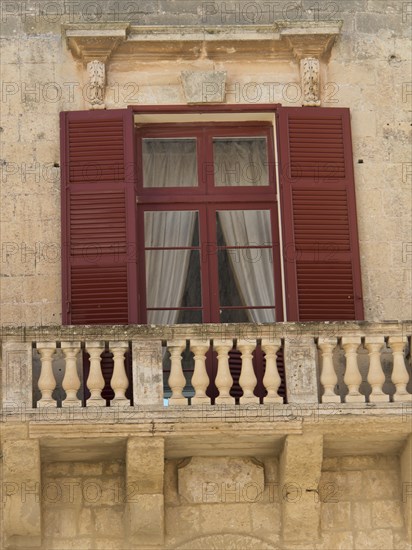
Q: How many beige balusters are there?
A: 13